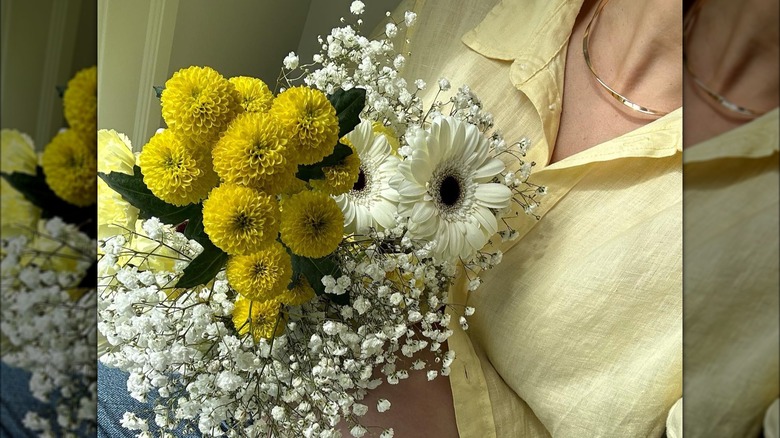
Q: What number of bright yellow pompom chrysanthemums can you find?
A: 11